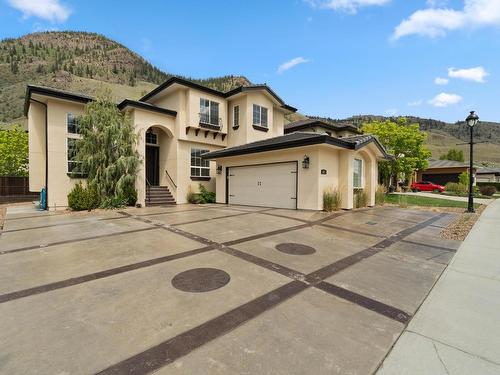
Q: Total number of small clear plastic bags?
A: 0